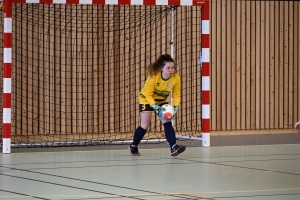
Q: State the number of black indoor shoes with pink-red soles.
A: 2